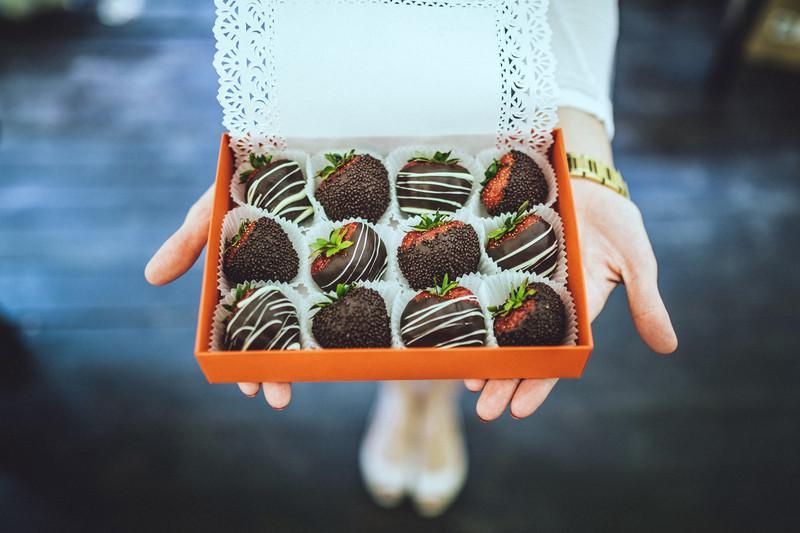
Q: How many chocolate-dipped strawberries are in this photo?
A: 12